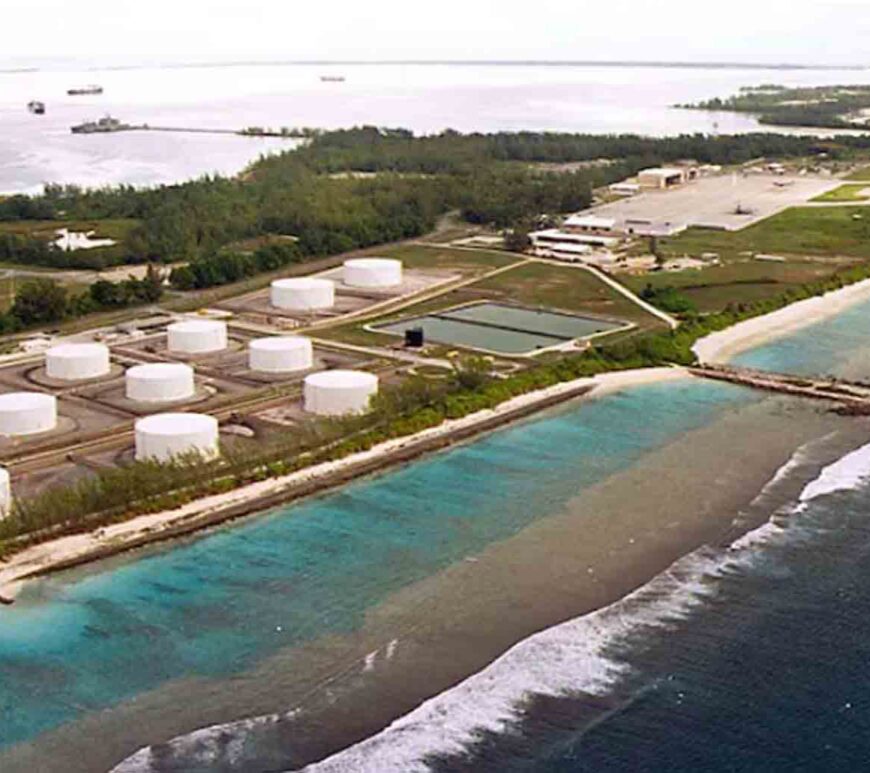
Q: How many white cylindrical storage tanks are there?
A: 10